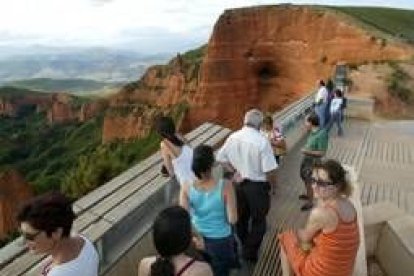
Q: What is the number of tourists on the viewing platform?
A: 11